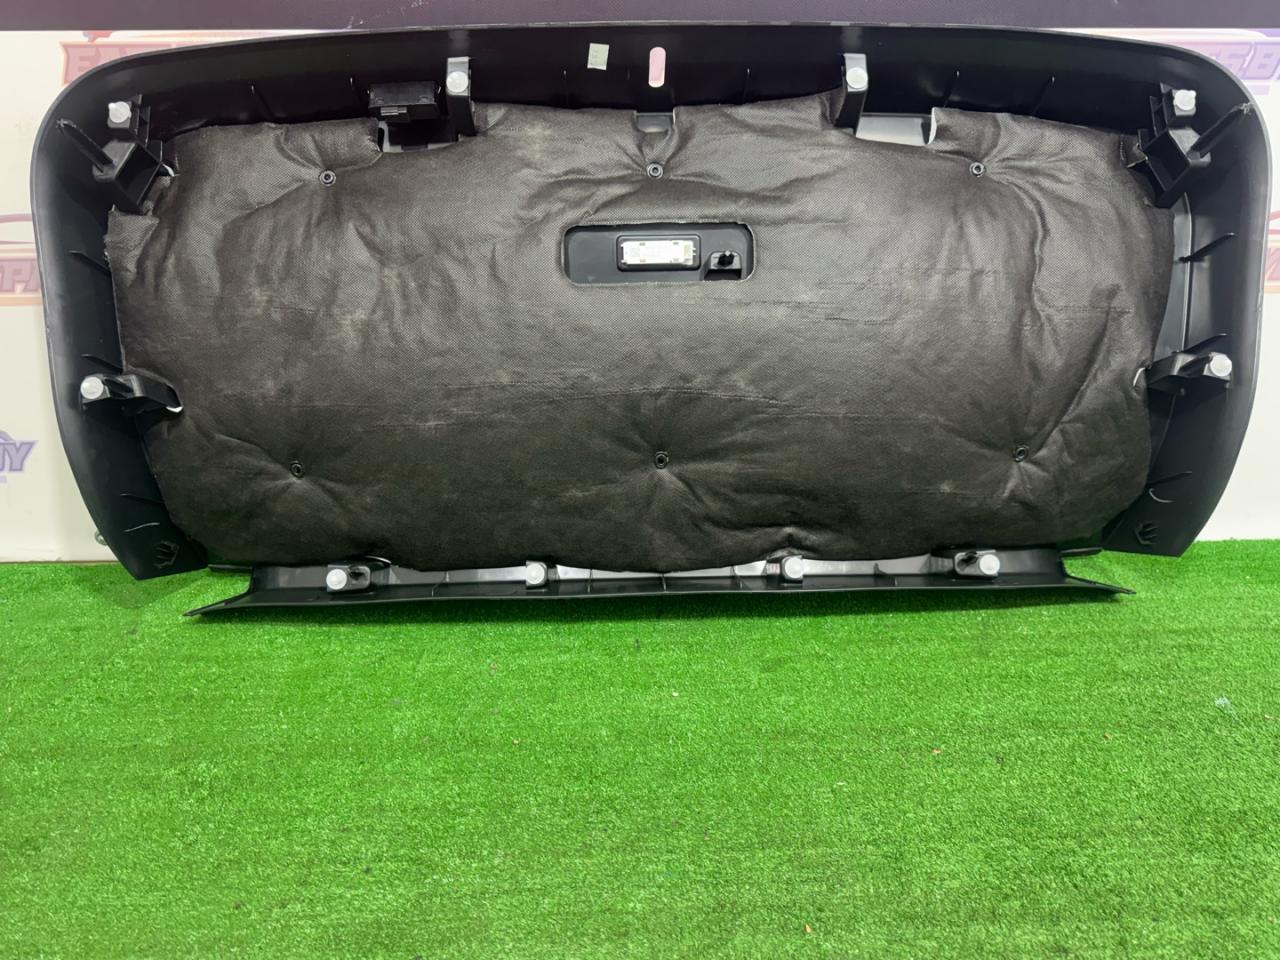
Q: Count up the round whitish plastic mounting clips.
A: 10